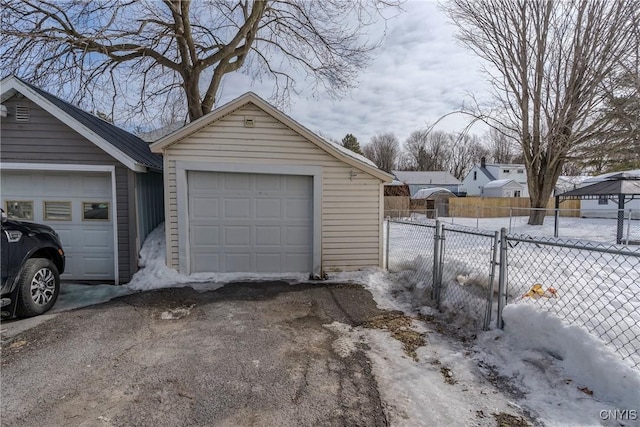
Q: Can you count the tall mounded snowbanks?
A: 2